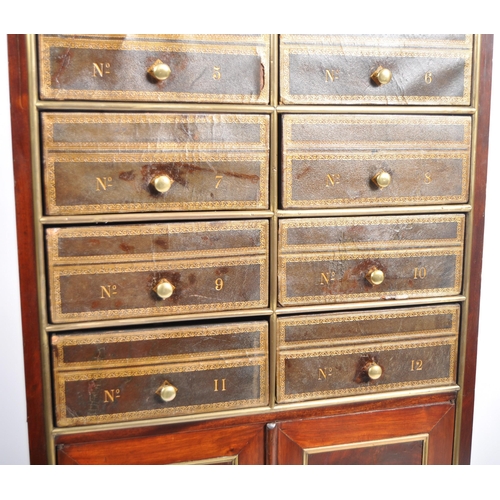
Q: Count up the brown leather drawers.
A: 8